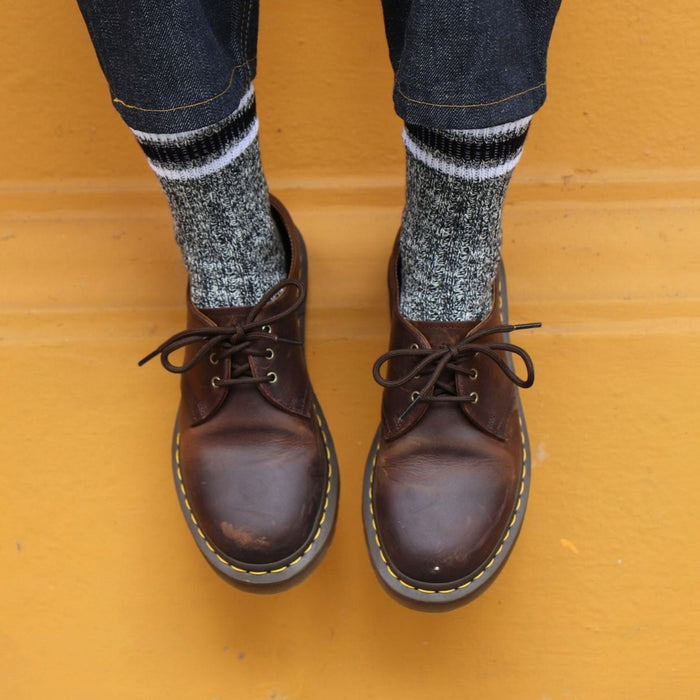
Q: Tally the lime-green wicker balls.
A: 0